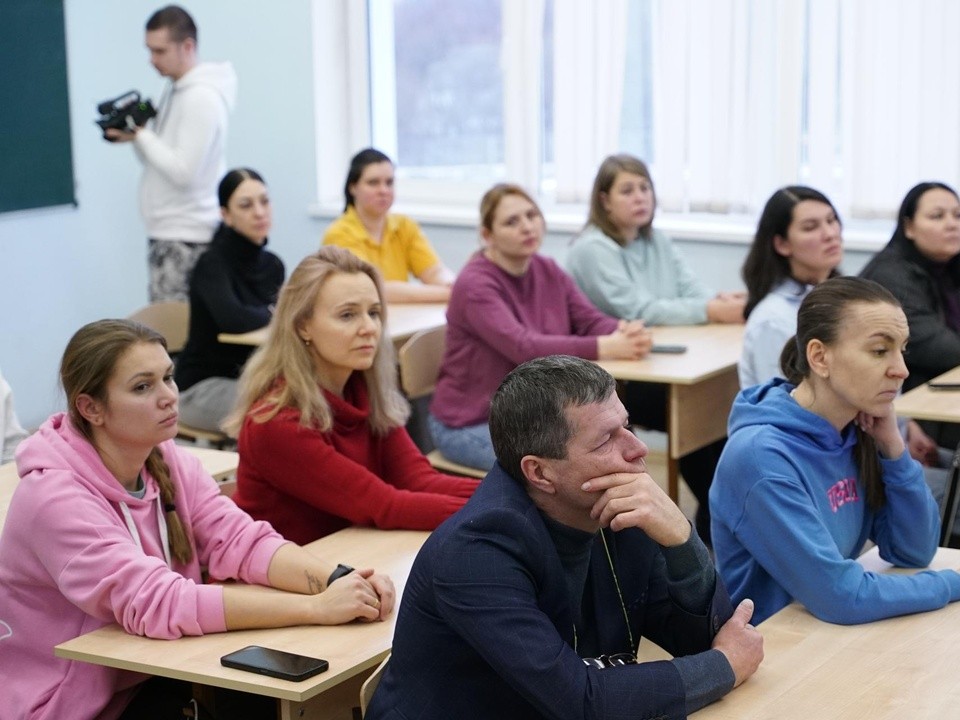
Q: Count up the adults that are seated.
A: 10